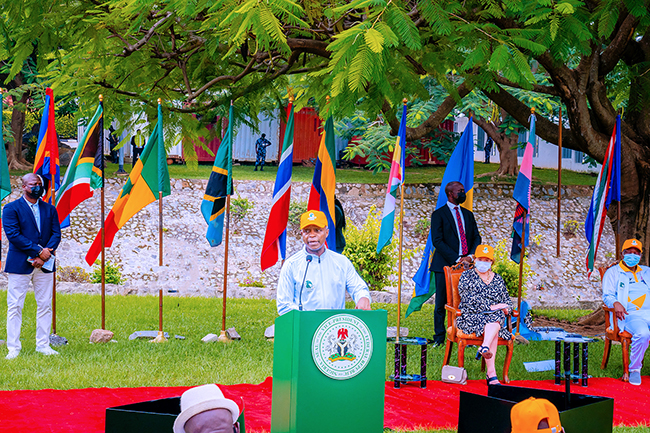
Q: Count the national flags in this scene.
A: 11